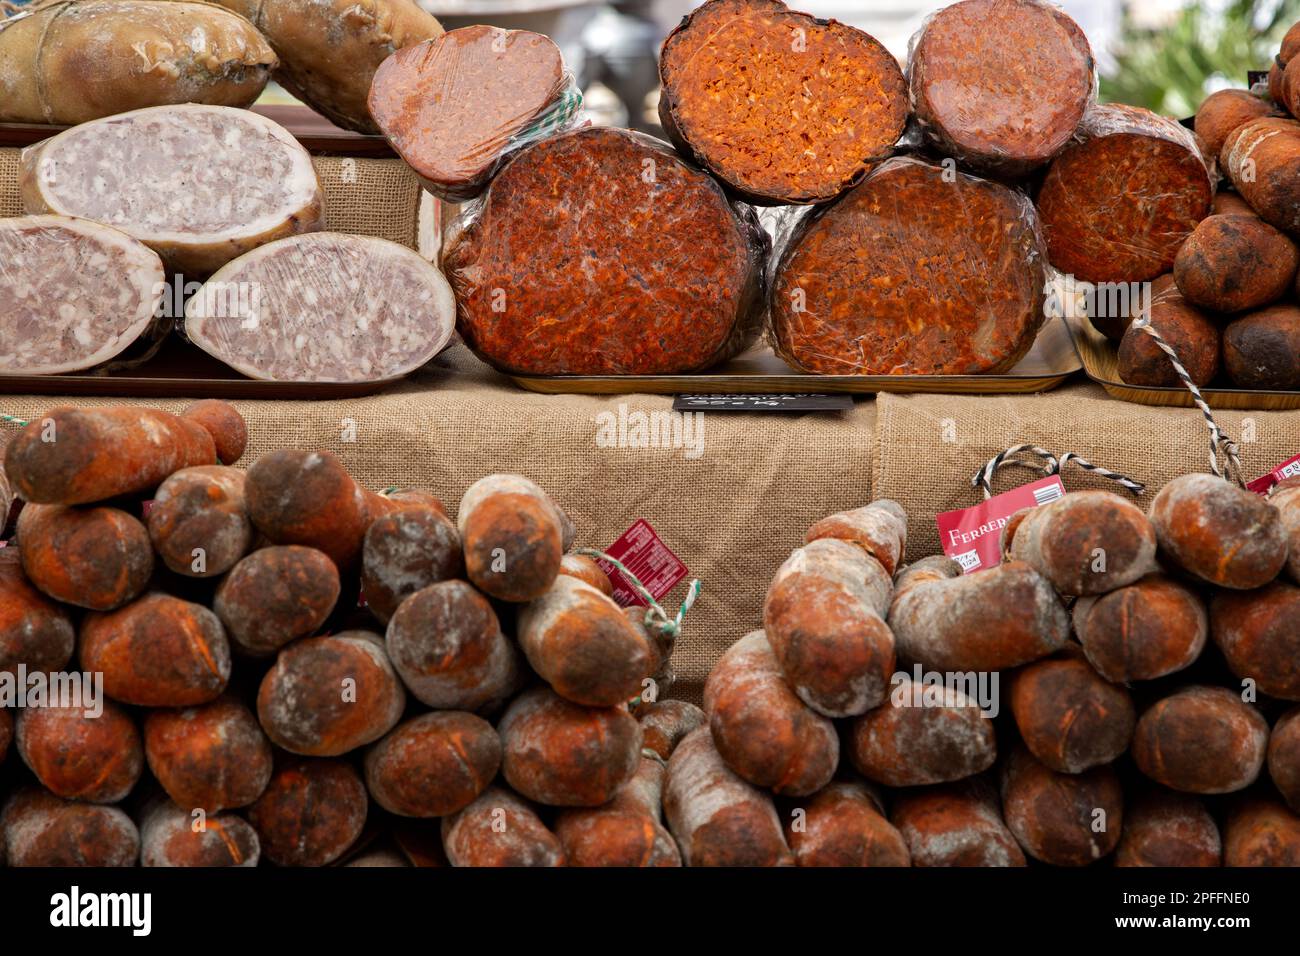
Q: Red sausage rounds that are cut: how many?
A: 6